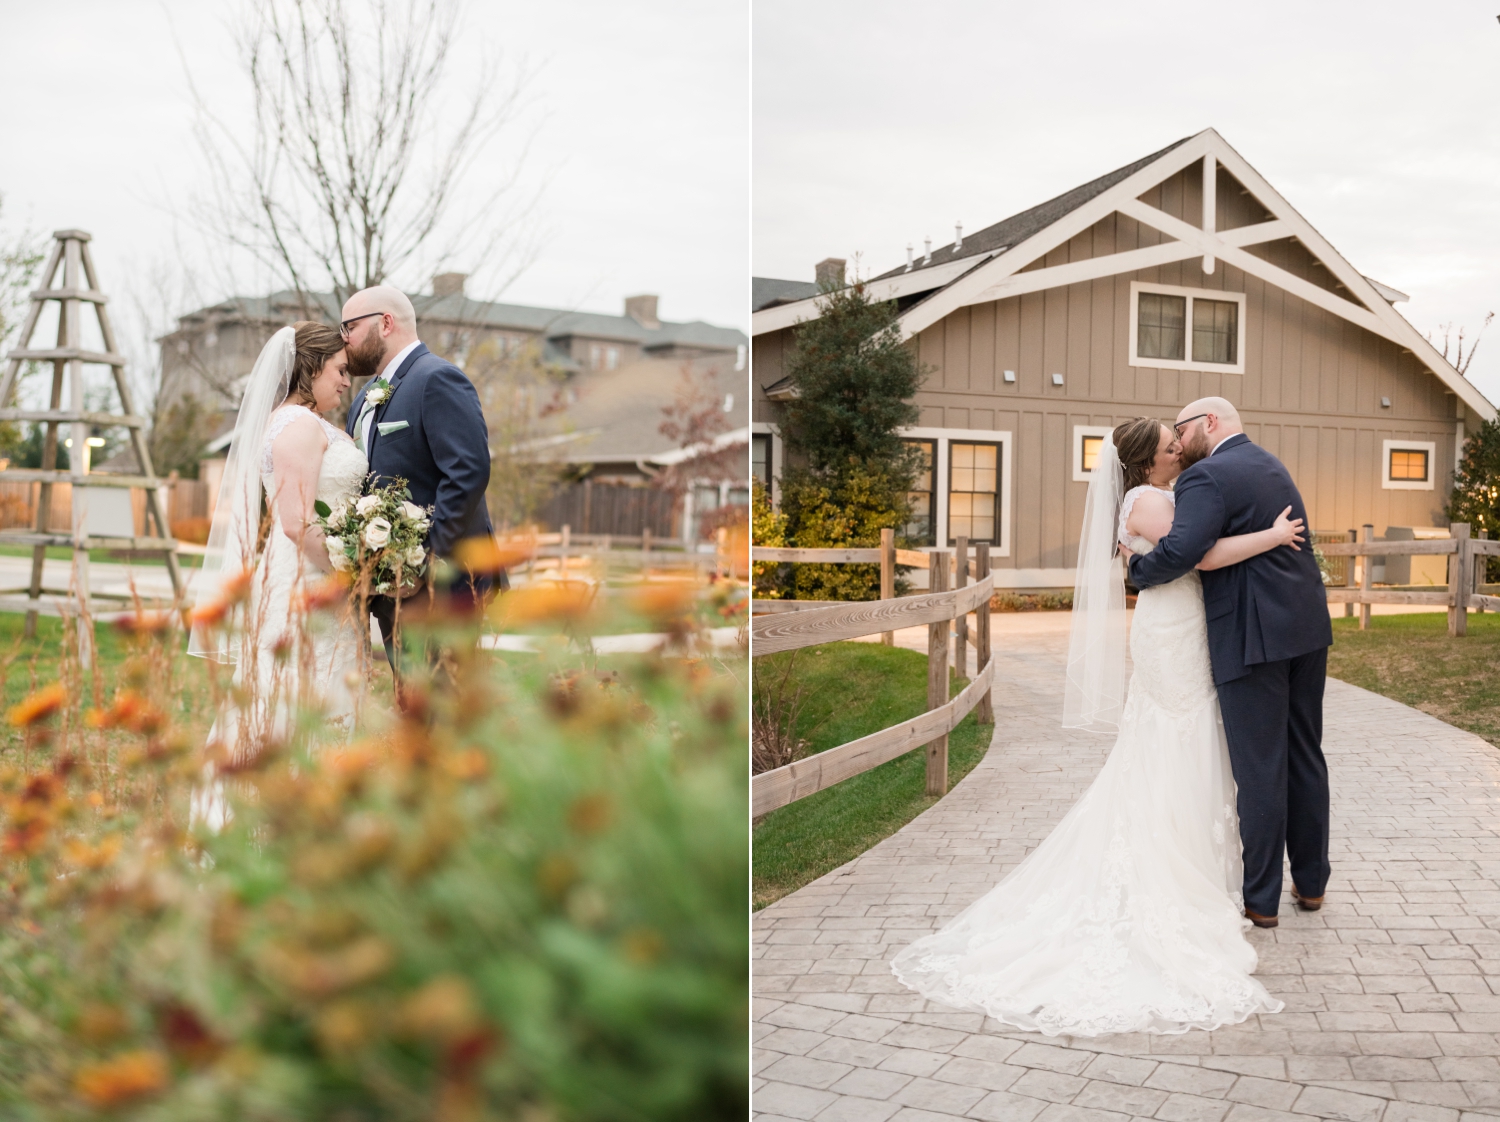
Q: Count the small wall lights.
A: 3